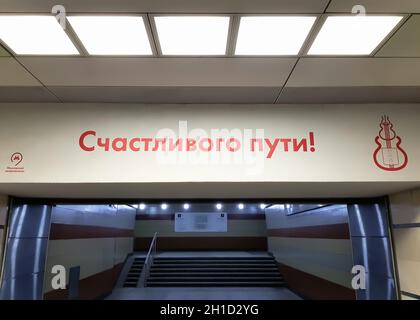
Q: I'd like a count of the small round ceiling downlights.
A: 6